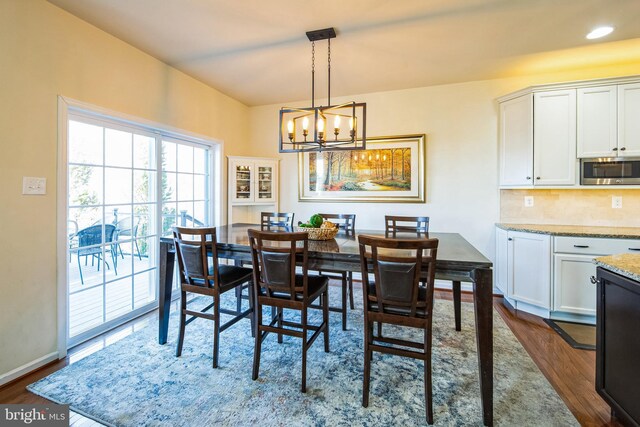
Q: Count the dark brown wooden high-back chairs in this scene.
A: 6